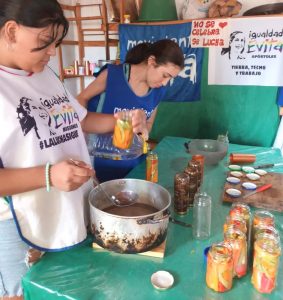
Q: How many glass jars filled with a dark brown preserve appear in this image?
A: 3